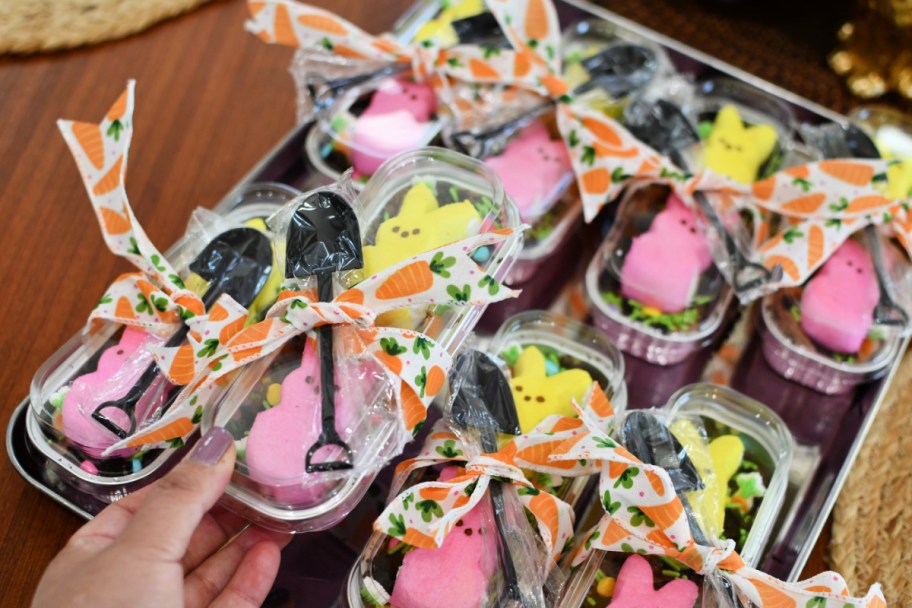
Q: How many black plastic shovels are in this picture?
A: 8